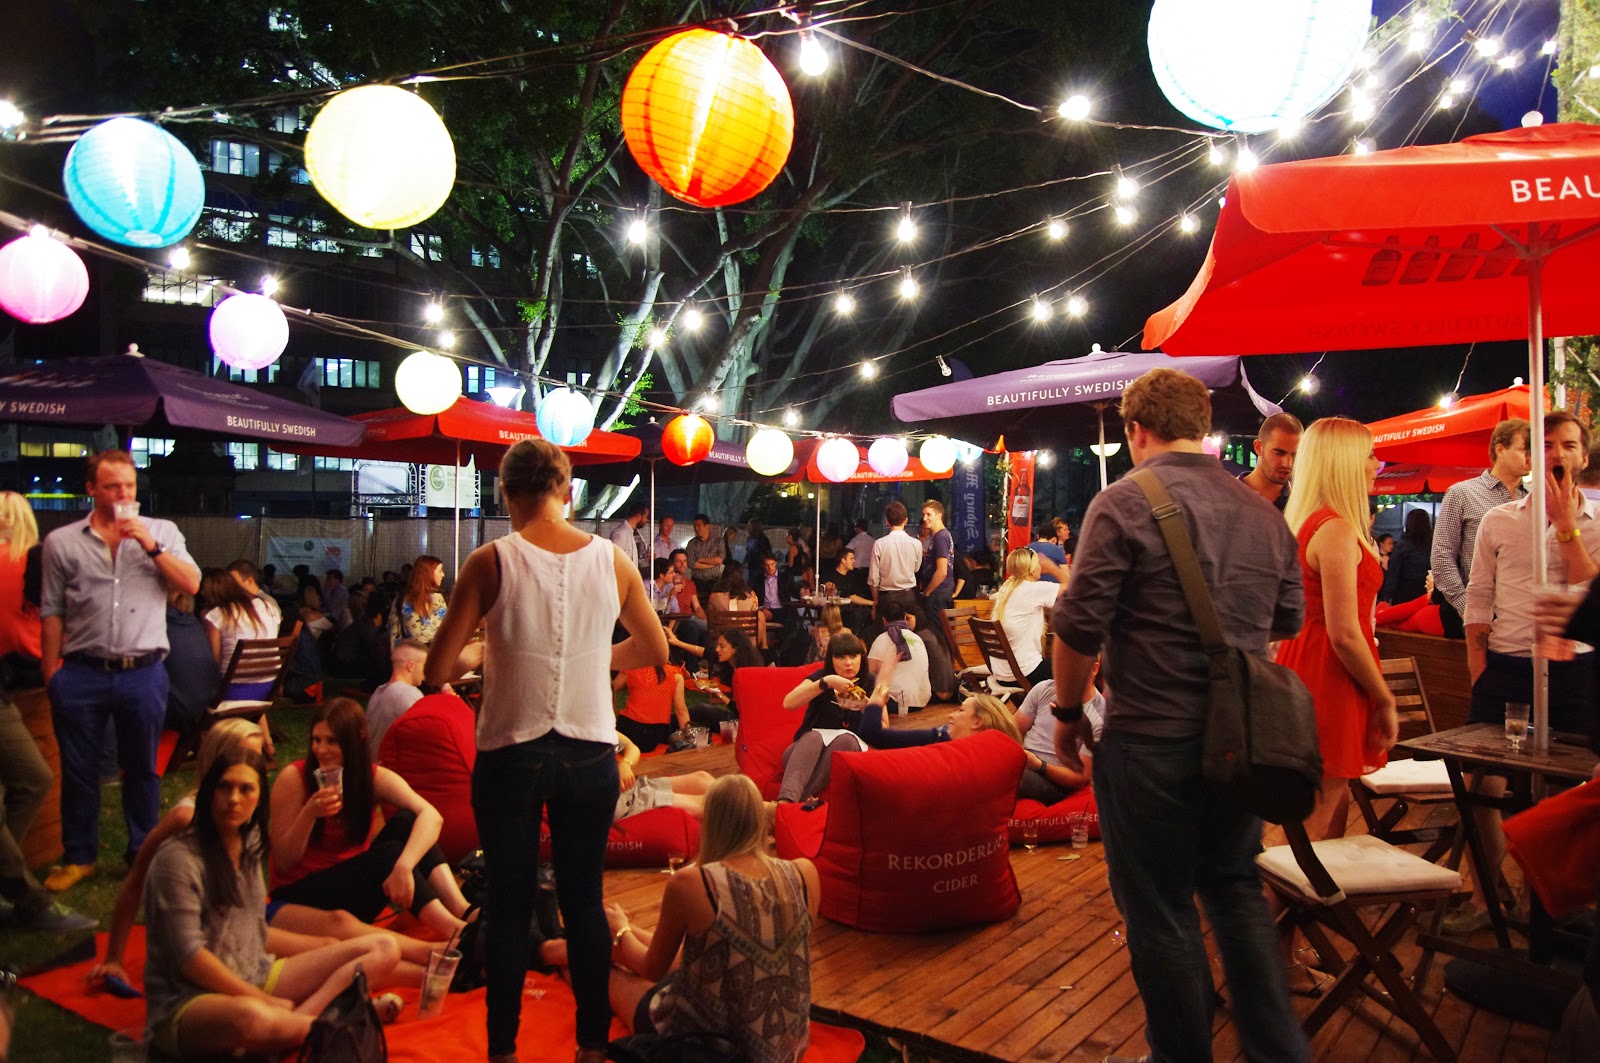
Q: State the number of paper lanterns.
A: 13